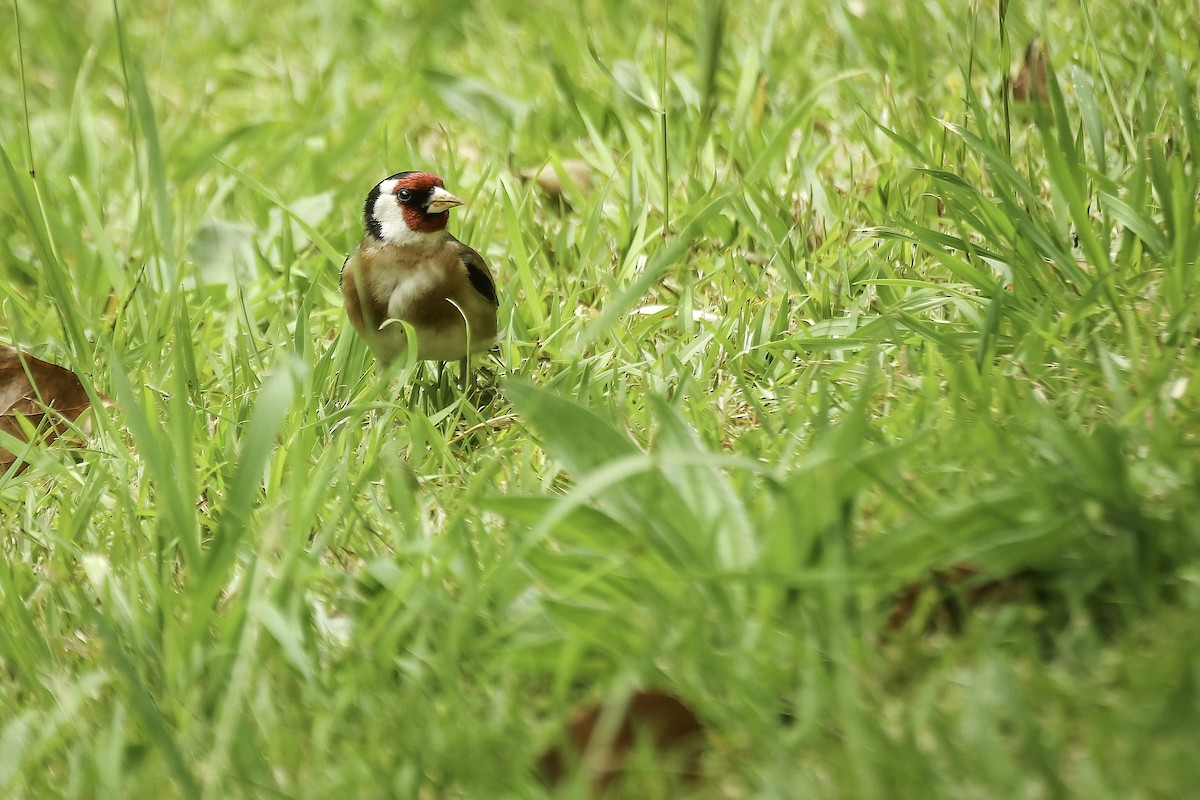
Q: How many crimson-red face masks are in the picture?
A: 1